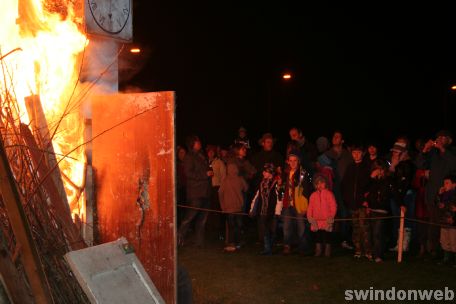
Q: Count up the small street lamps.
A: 3